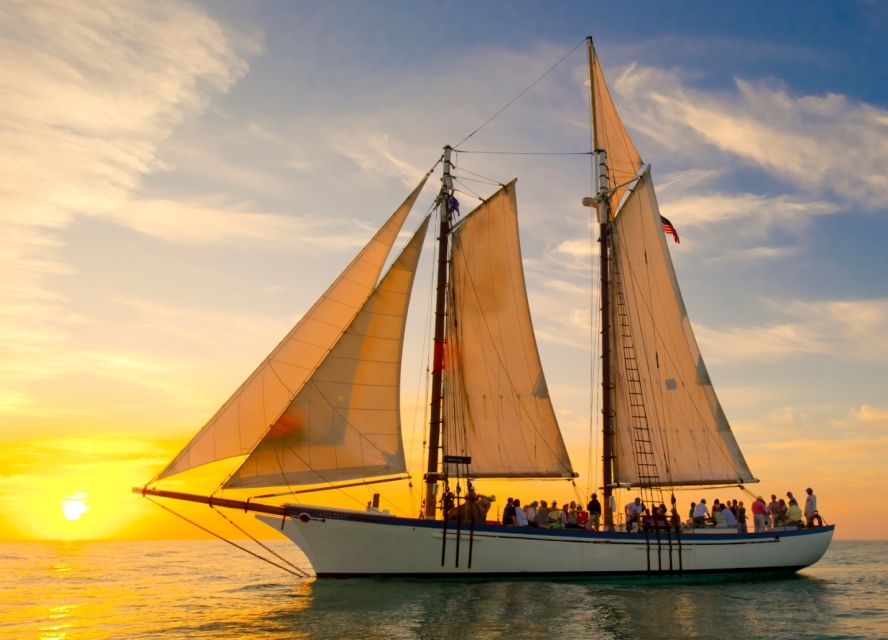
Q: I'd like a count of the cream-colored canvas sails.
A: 5